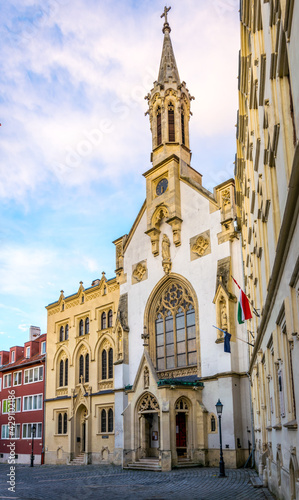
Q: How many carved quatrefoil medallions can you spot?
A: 2